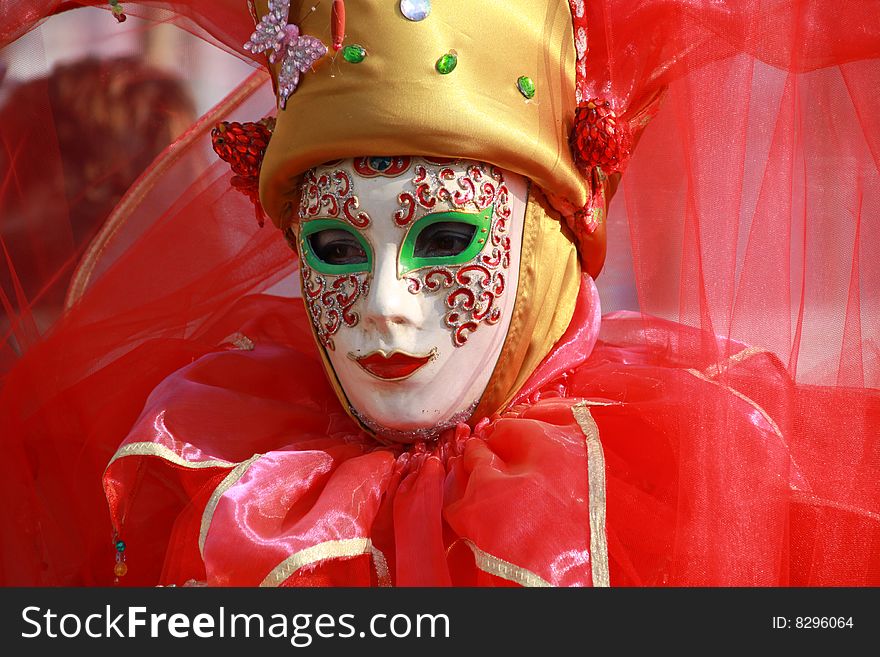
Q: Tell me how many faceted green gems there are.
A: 3